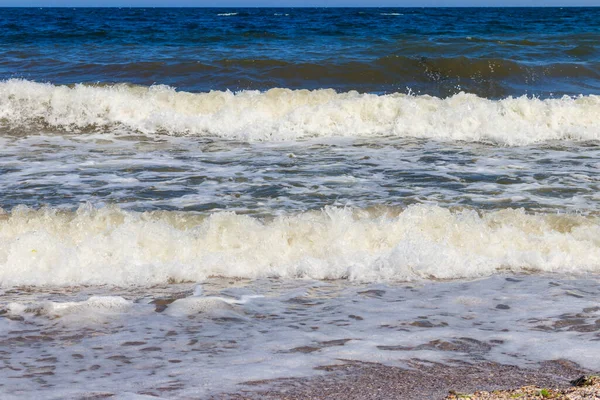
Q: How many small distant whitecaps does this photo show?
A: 2